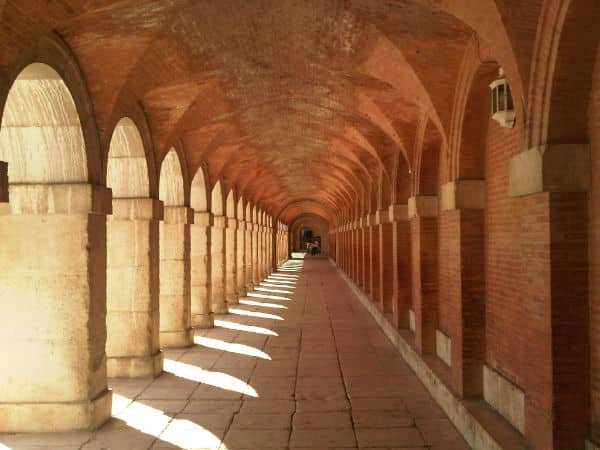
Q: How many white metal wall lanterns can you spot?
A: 1